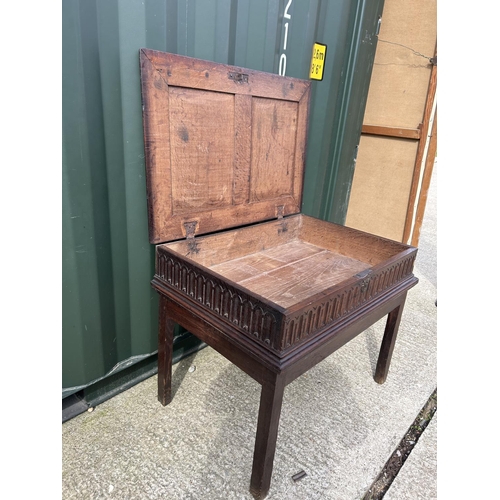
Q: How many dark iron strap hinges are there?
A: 2